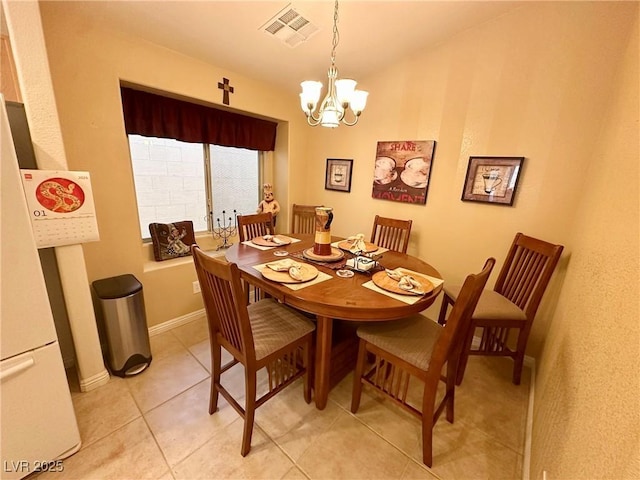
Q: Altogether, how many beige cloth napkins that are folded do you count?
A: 4